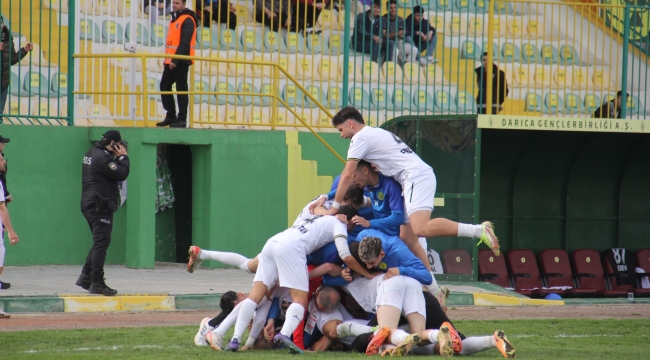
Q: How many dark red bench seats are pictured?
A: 7